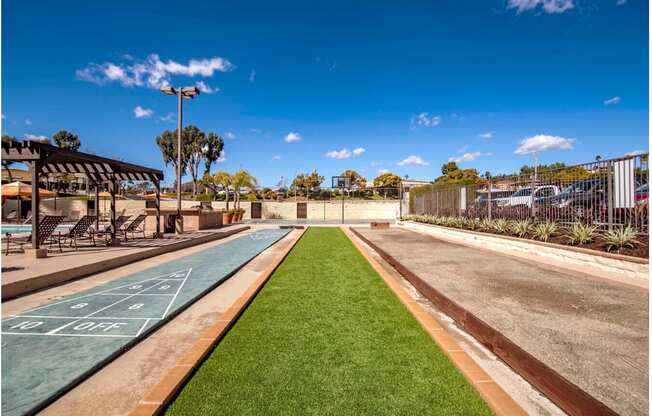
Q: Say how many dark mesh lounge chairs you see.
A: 4